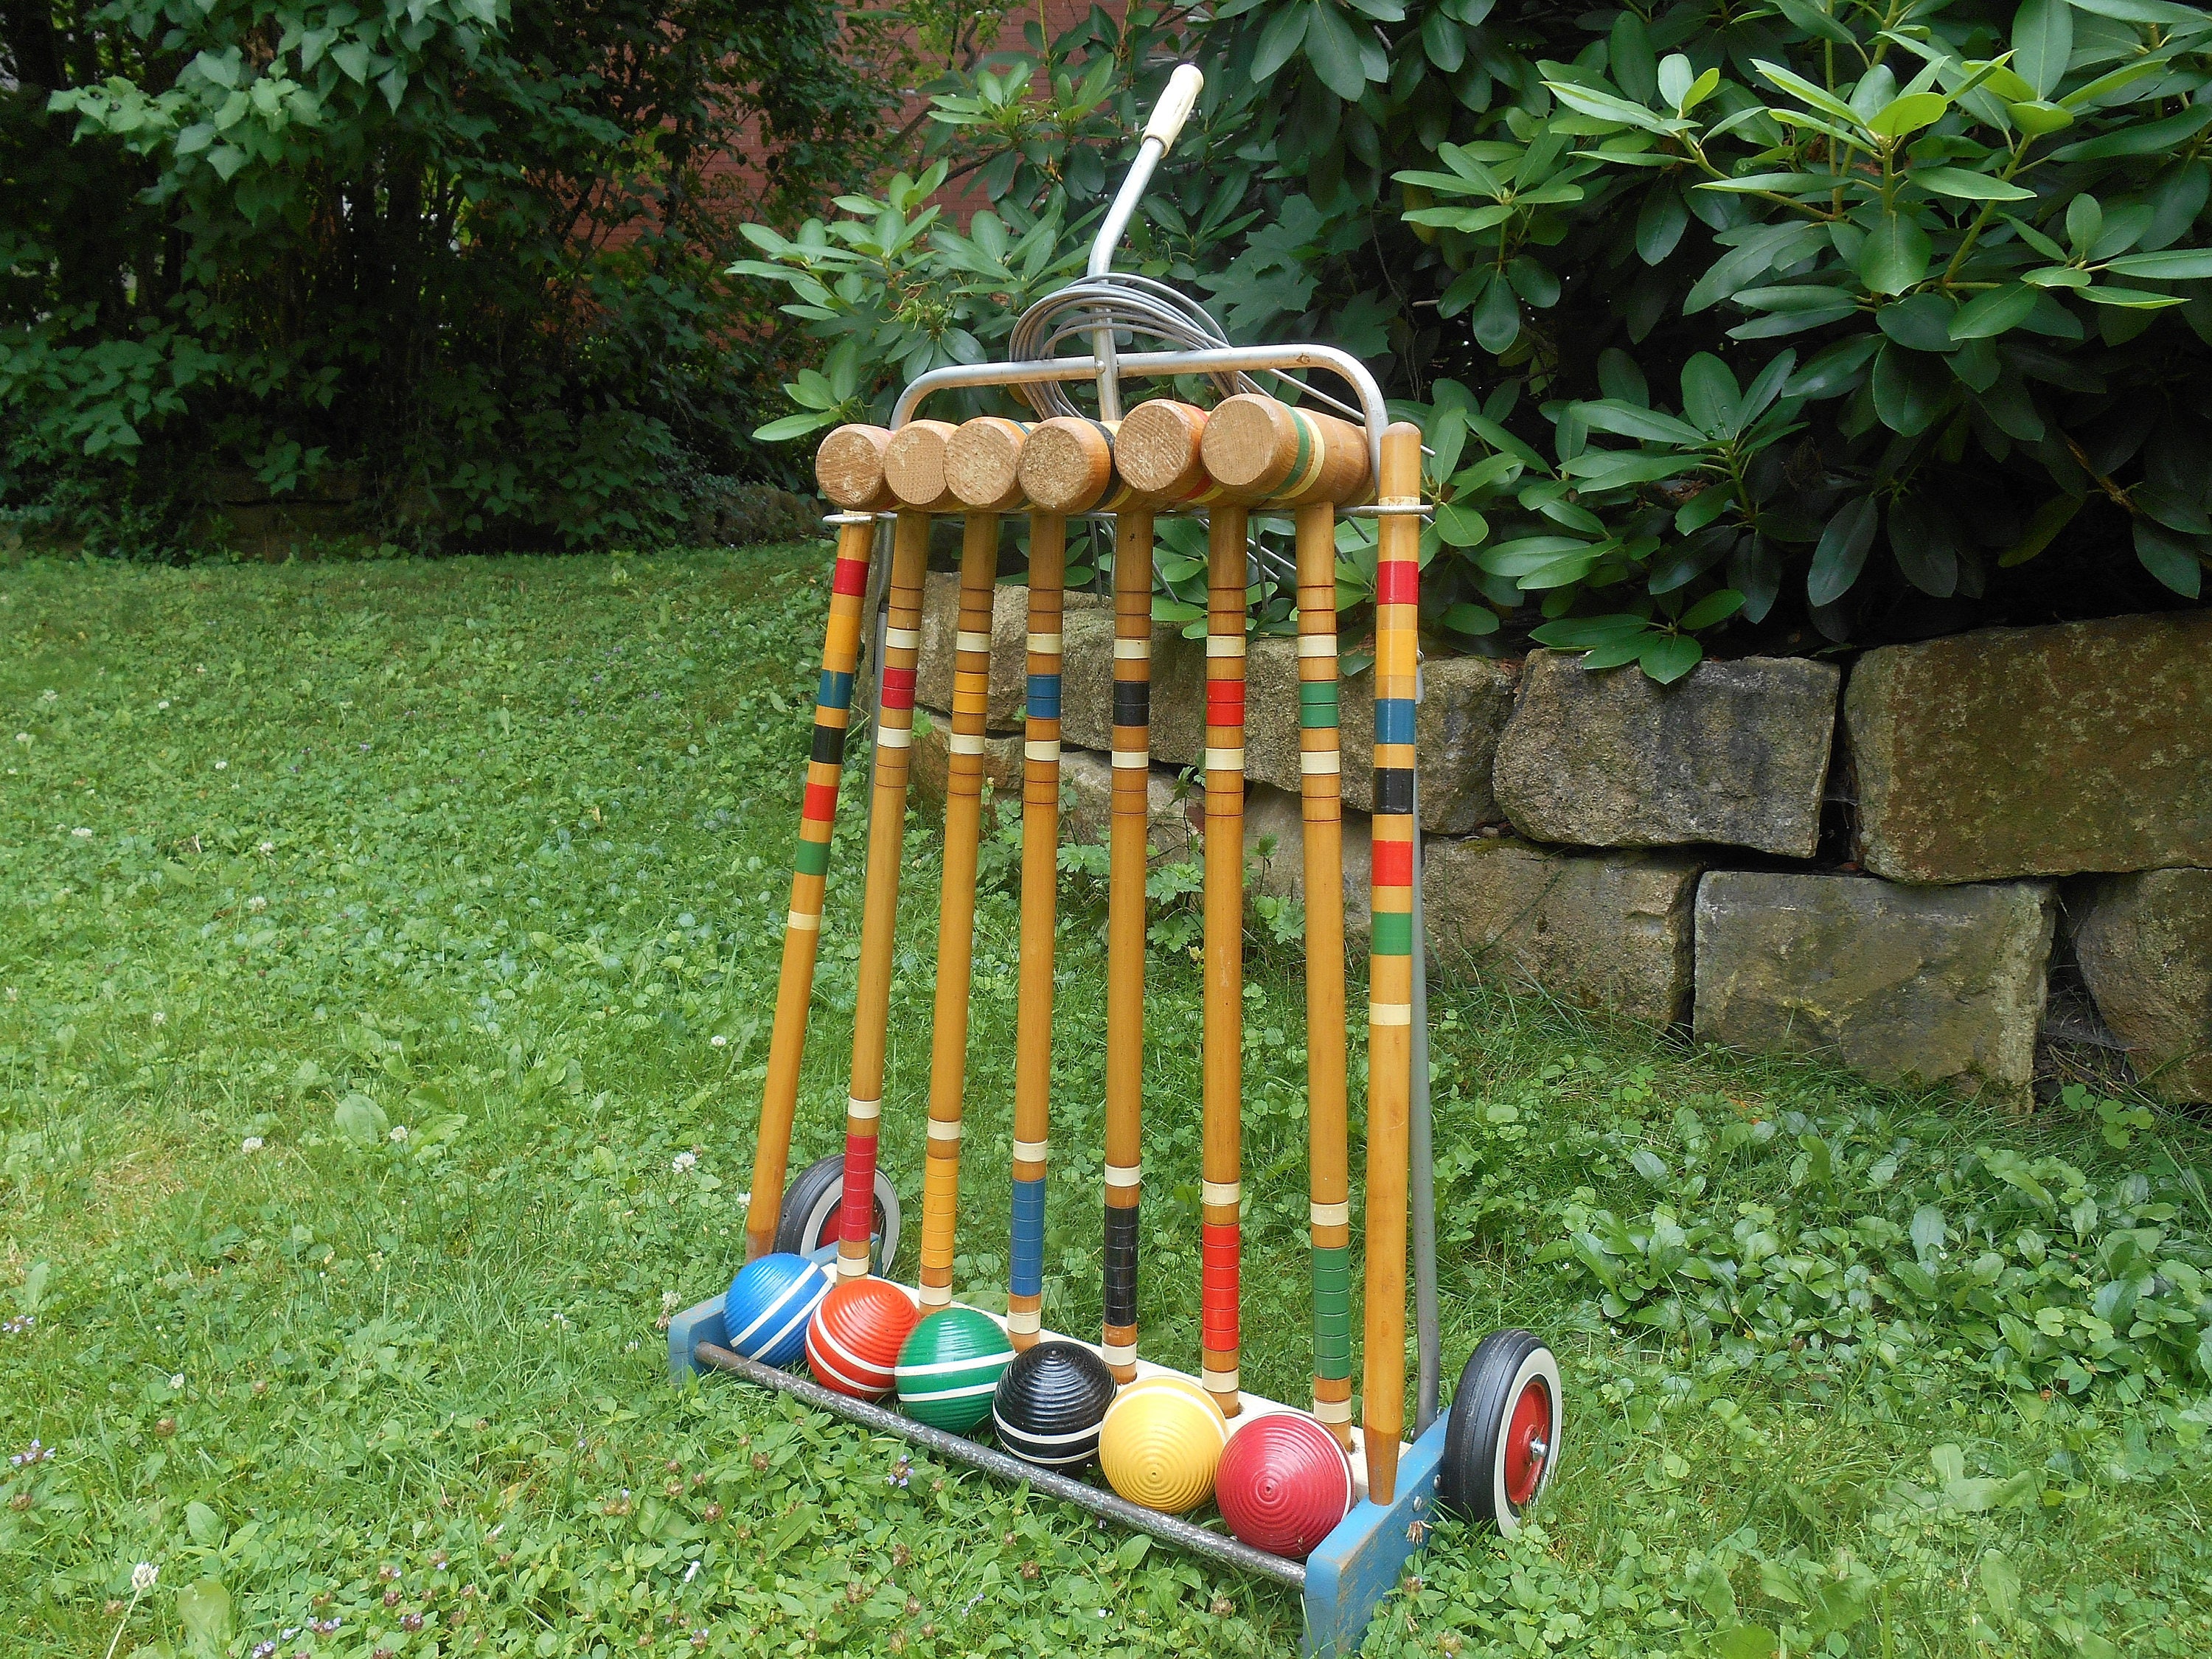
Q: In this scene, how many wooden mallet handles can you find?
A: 6